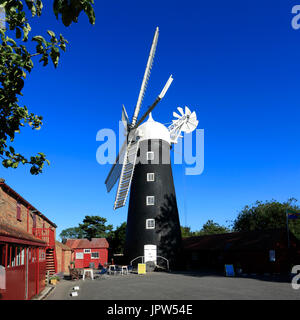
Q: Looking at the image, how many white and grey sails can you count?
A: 5